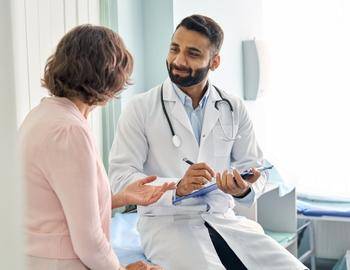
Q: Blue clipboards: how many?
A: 1